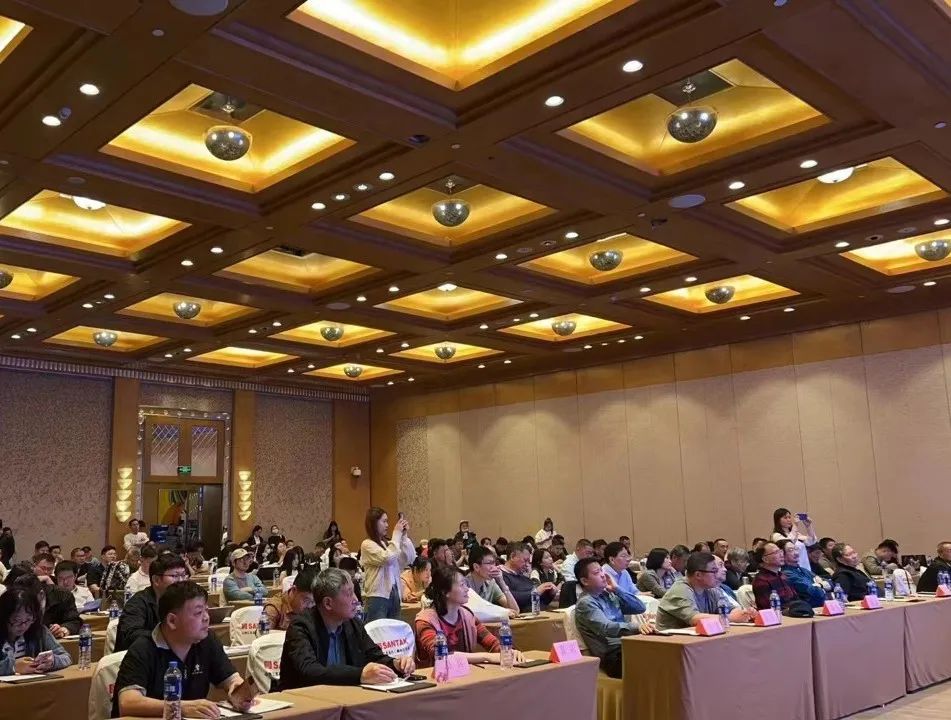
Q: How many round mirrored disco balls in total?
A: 13